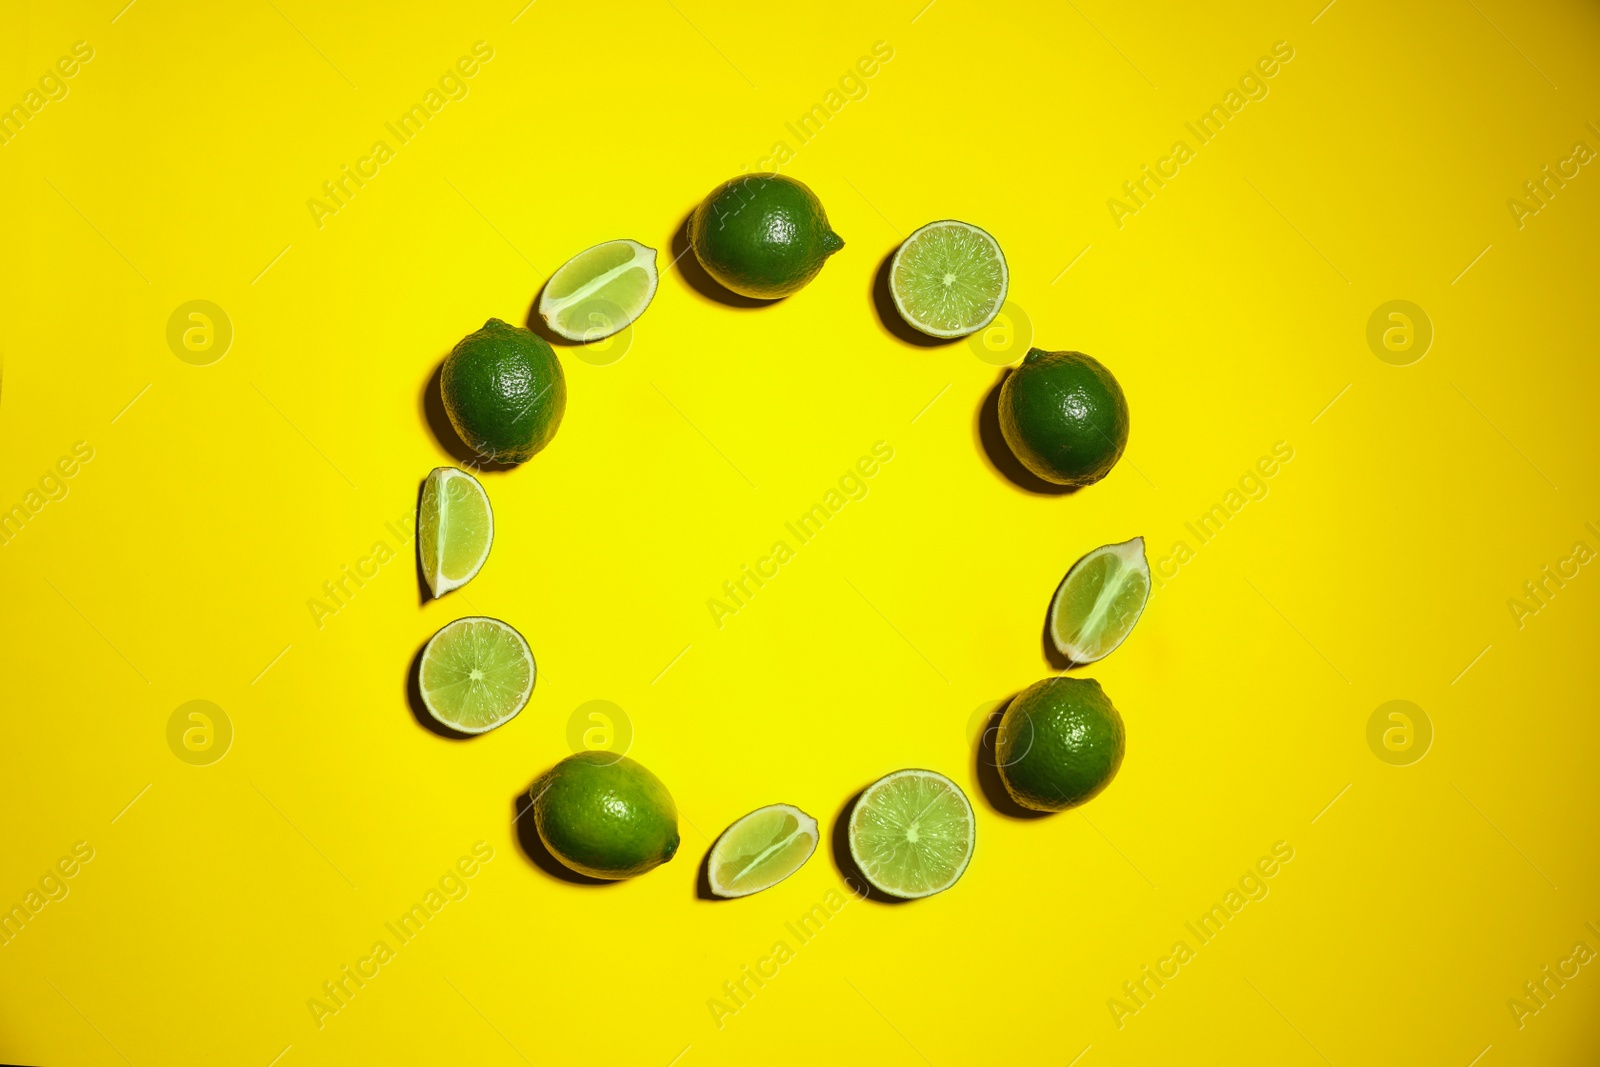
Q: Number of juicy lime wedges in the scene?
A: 4